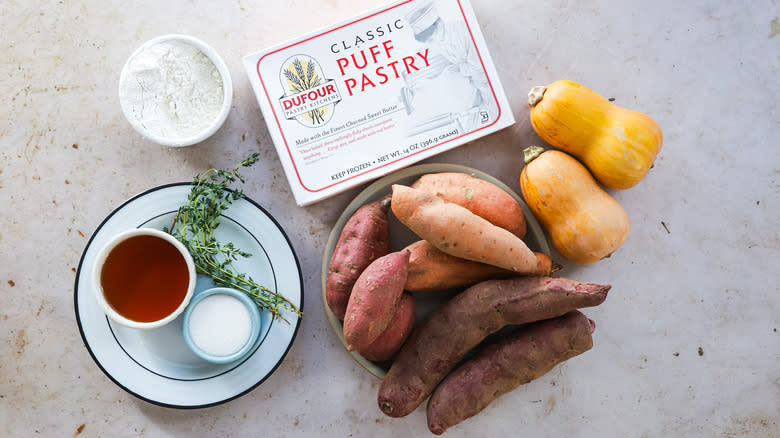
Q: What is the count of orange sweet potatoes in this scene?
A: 3